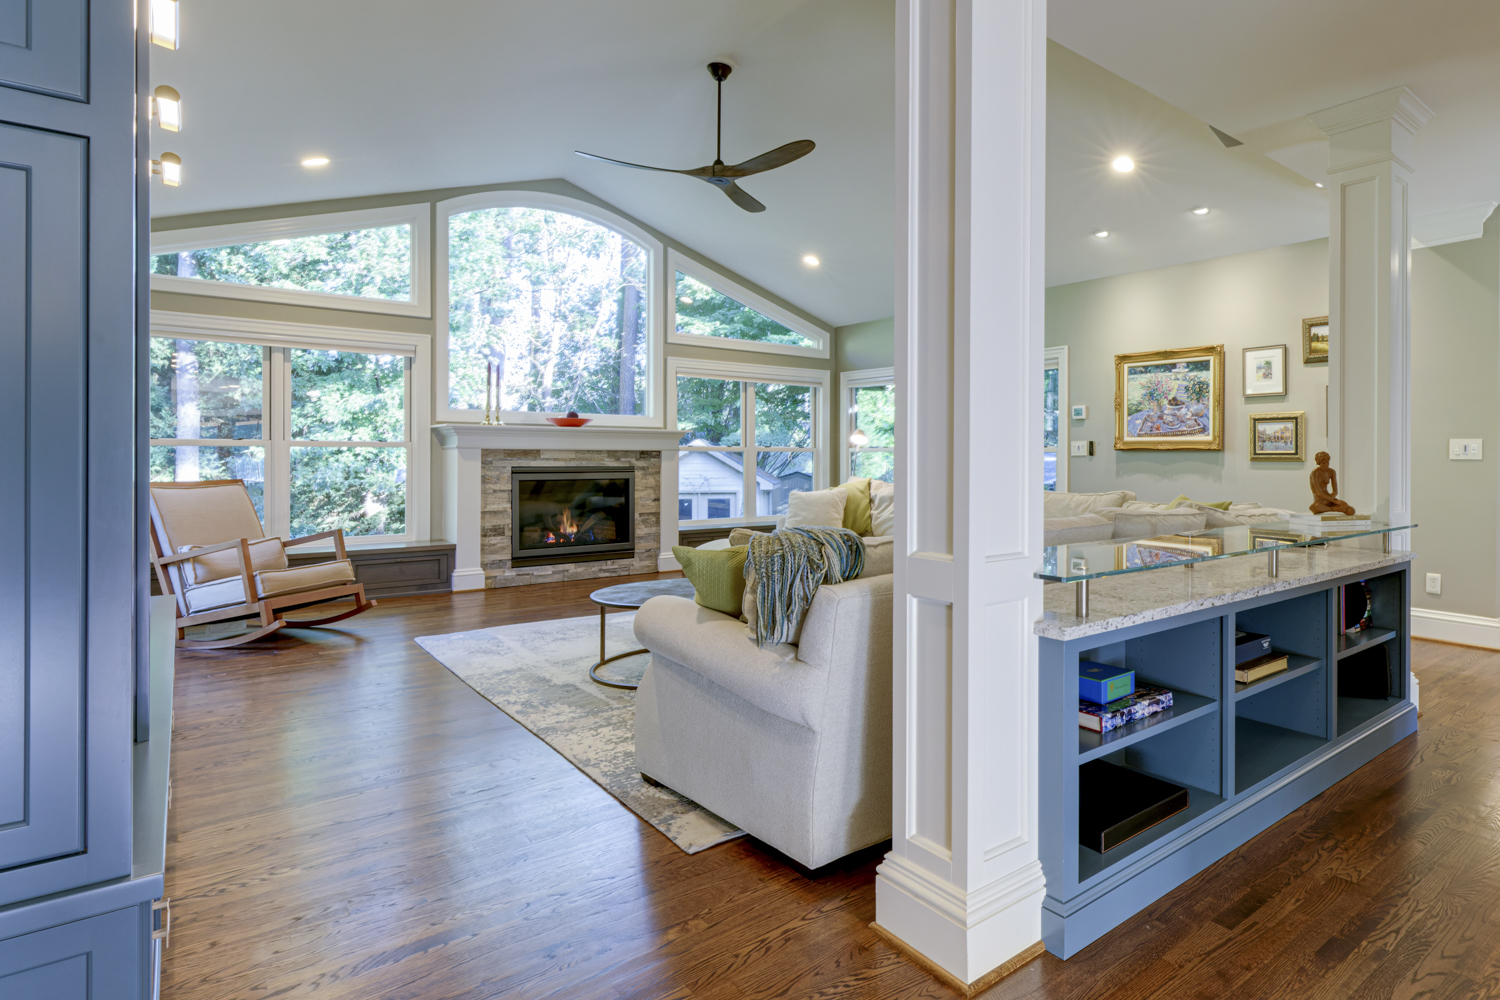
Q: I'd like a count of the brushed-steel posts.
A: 4